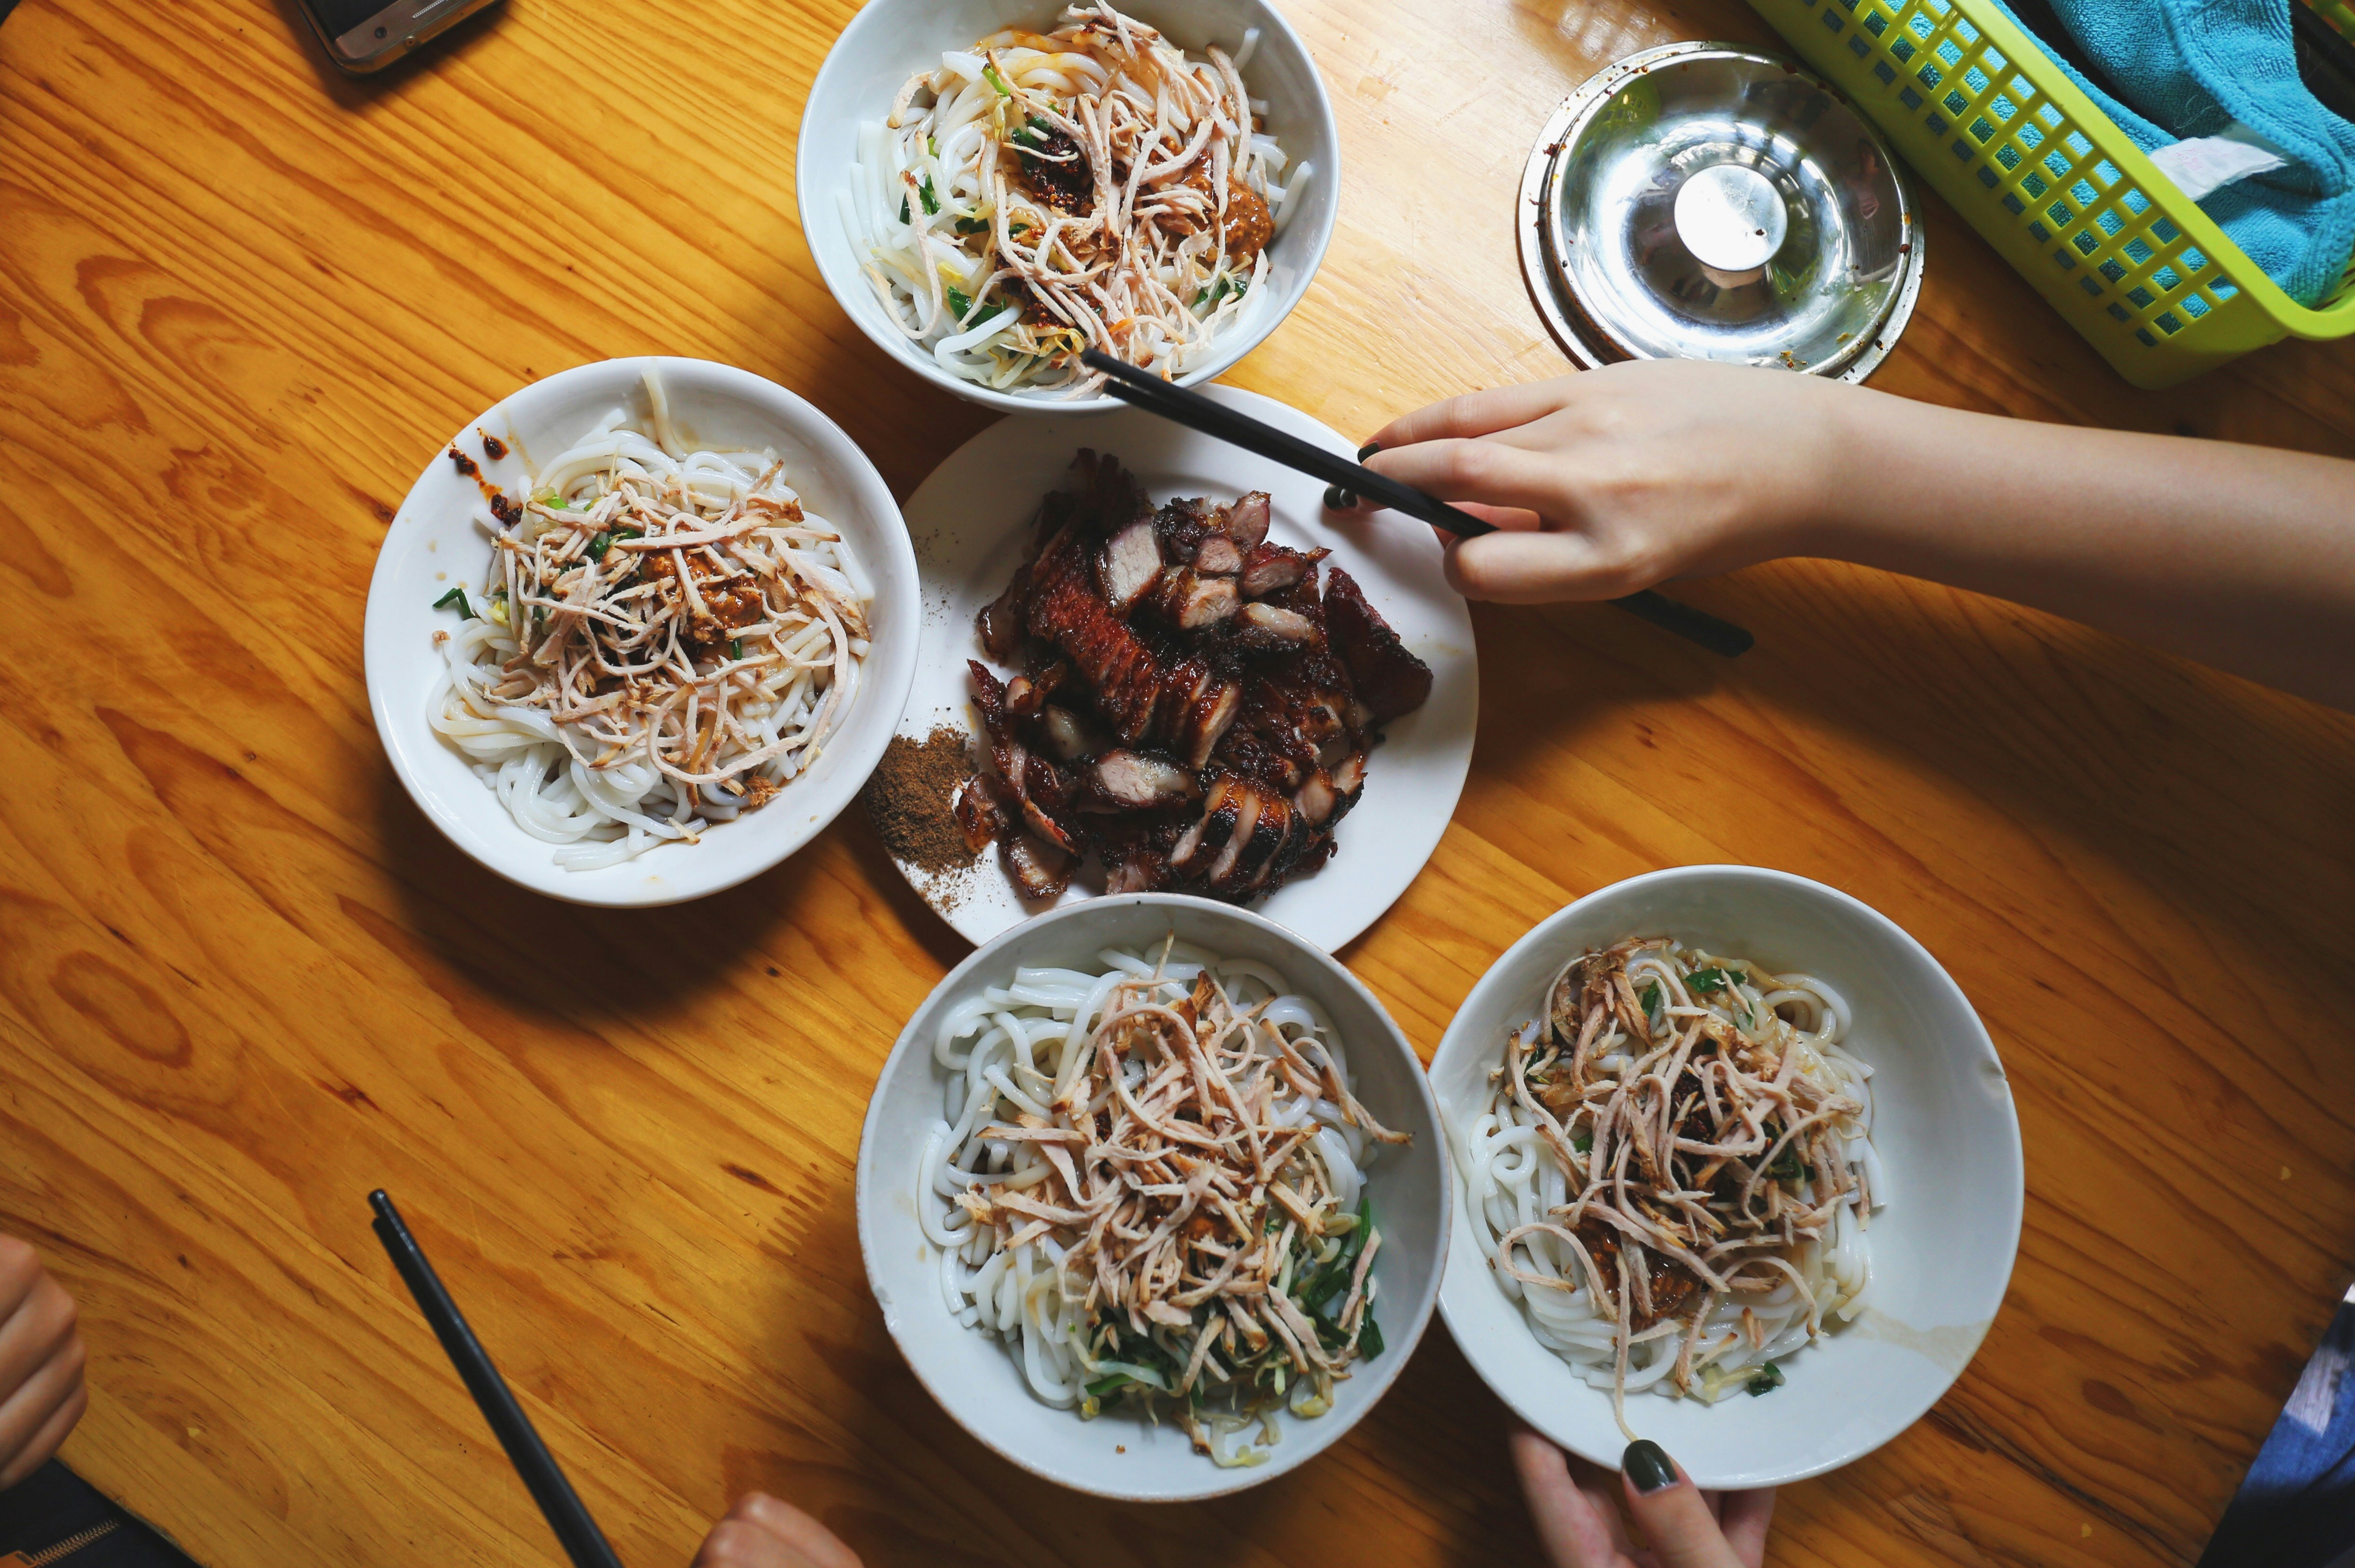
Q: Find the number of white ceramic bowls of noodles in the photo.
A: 4